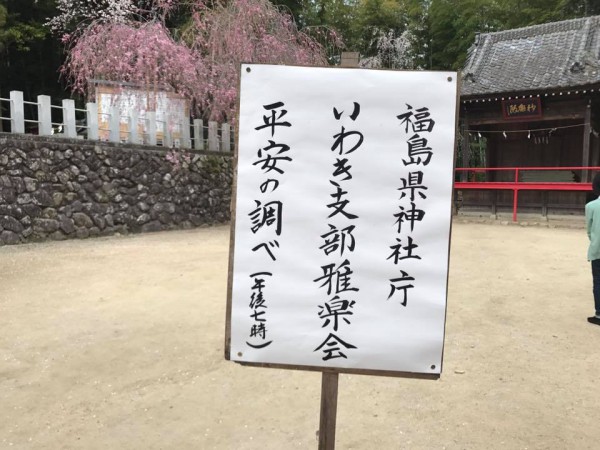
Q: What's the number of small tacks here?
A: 4